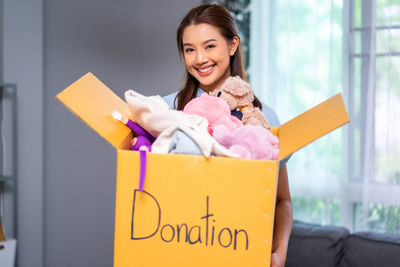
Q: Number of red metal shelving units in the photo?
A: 0